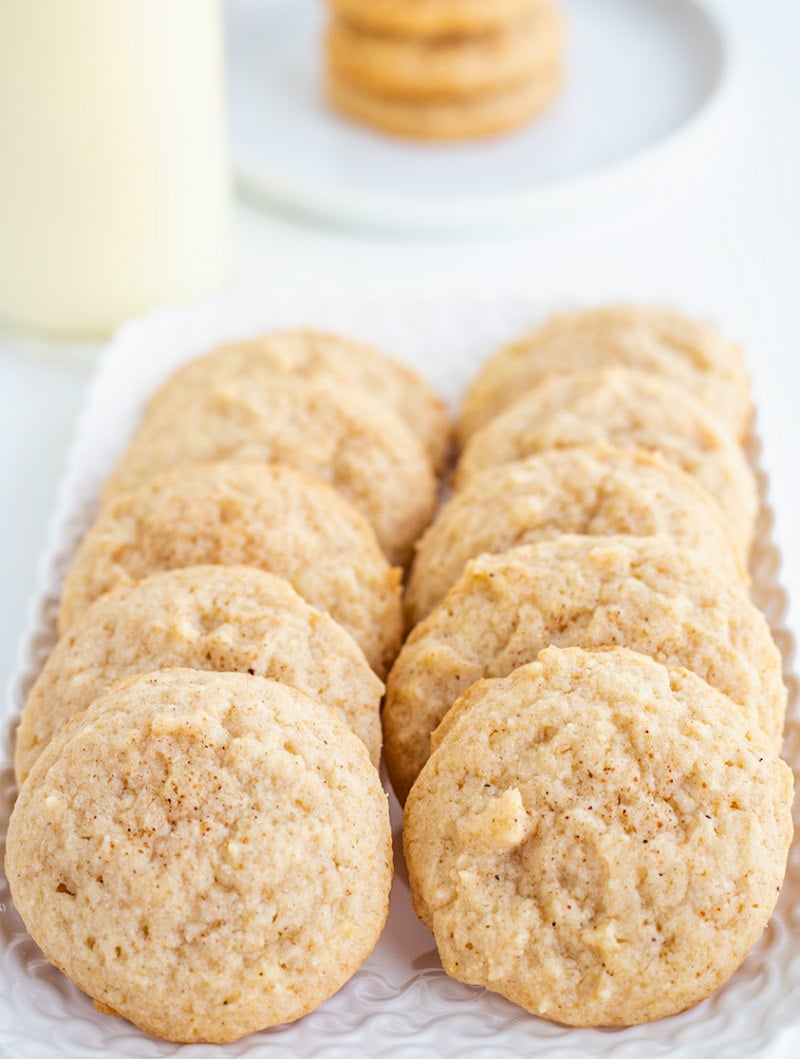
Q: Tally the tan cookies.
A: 13